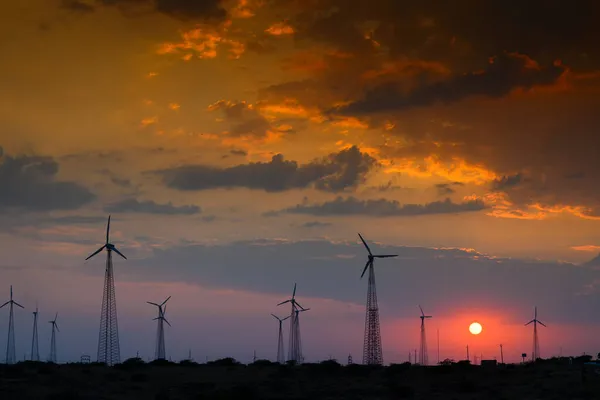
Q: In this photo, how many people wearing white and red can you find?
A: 0